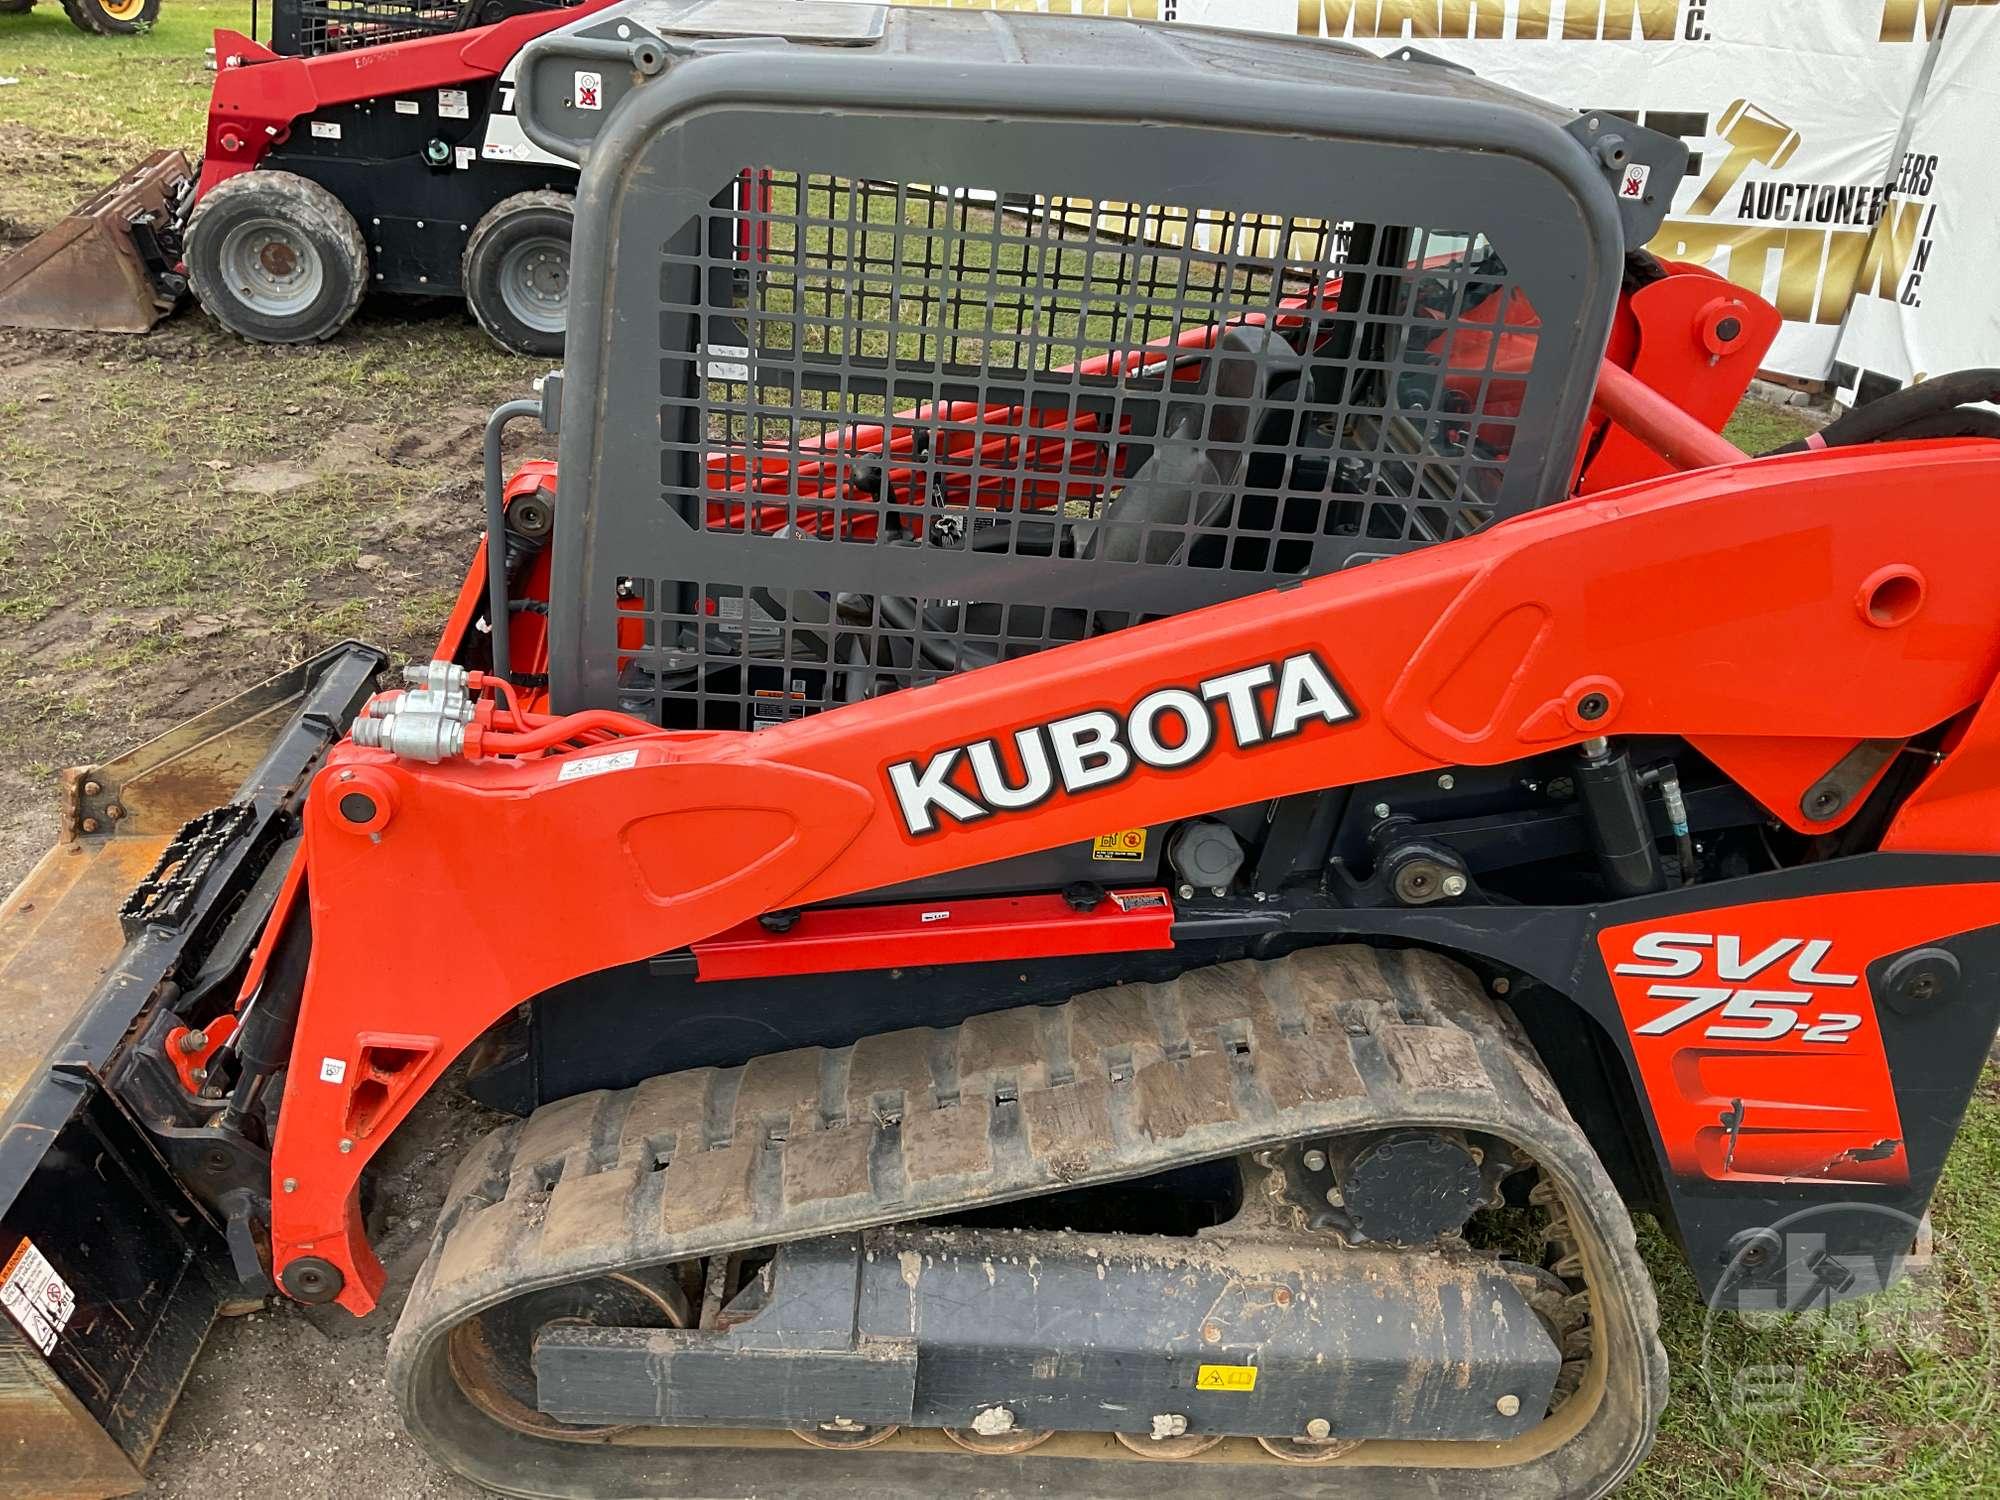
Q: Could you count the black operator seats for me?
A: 1